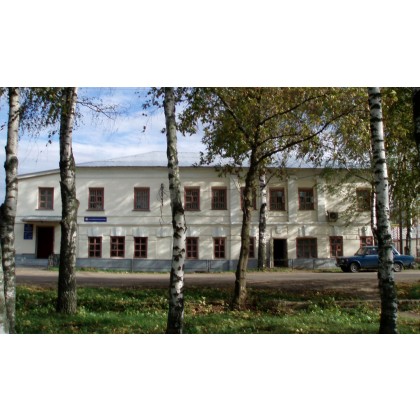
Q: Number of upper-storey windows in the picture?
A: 9